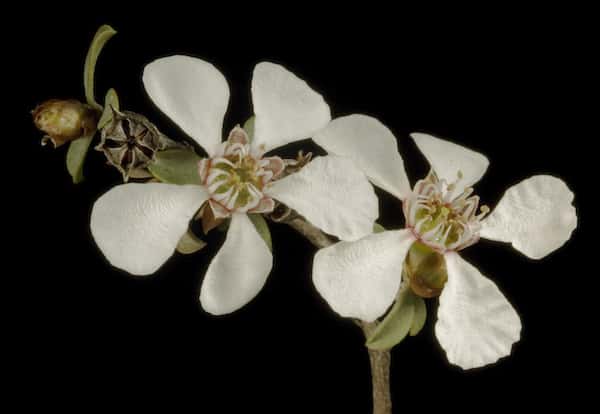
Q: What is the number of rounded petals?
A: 10